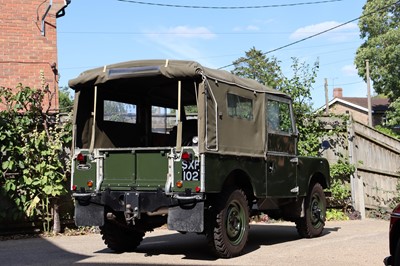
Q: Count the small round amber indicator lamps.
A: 2